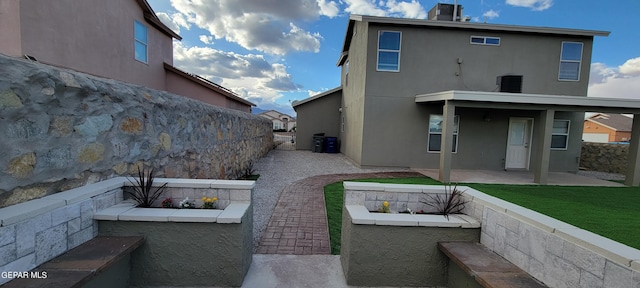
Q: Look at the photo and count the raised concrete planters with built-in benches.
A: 2